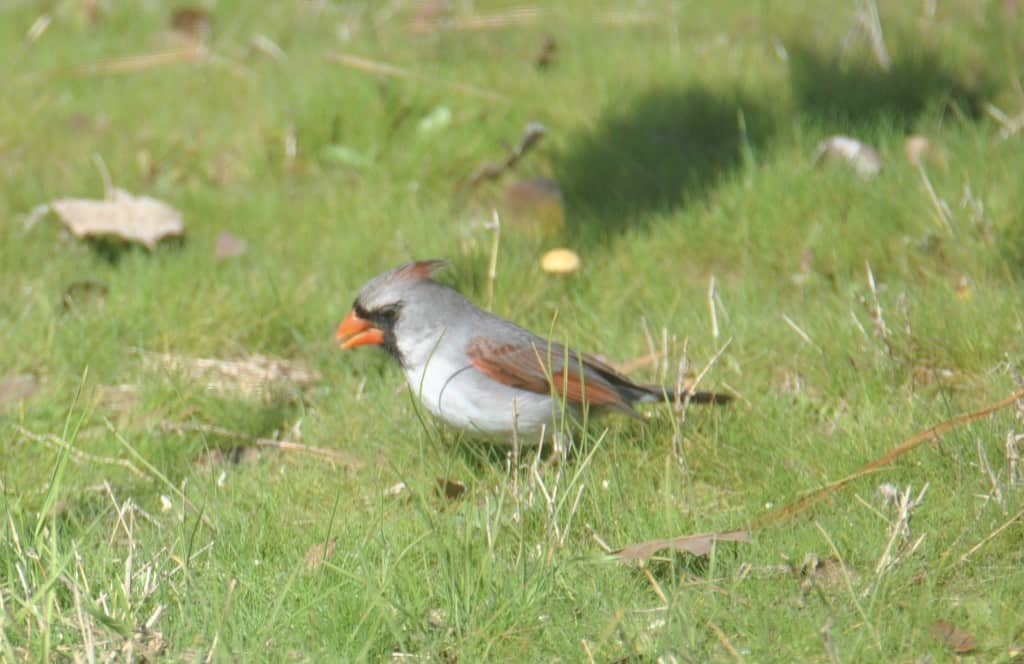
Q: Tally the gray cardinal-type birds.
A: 1